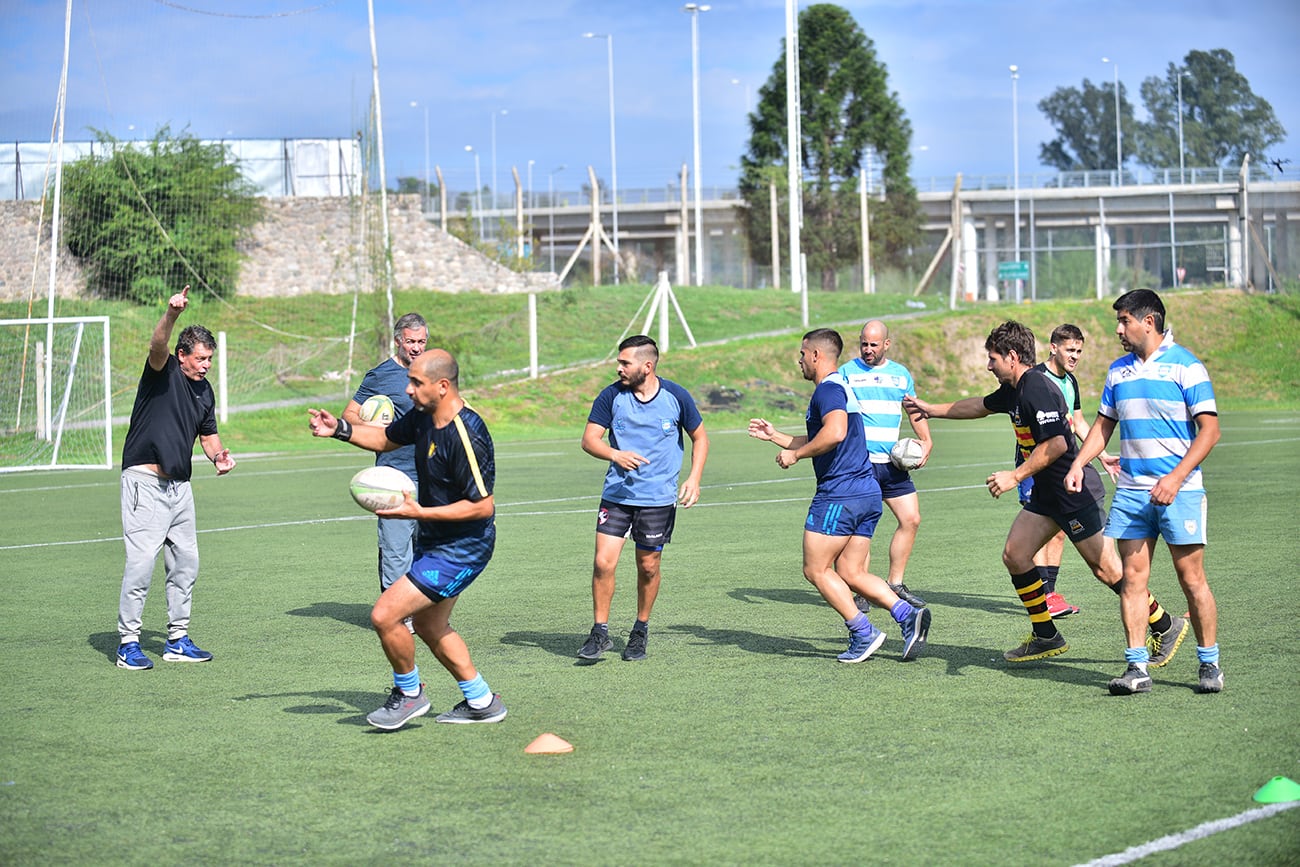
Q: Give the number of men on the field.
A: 9